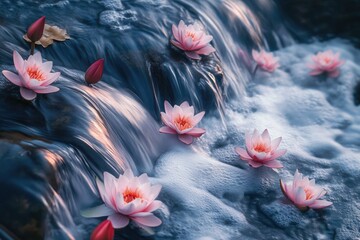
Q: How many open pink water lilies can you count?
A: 8